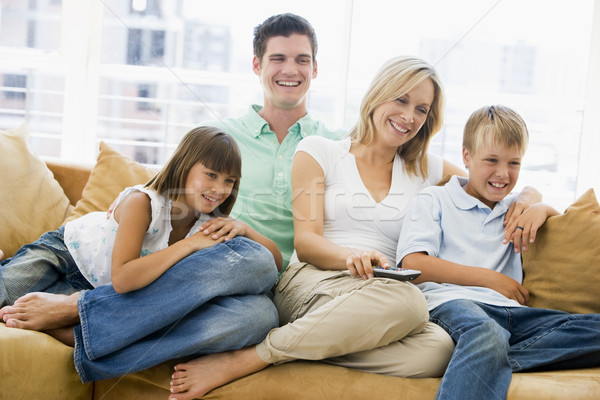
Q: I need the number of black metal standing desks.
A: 0